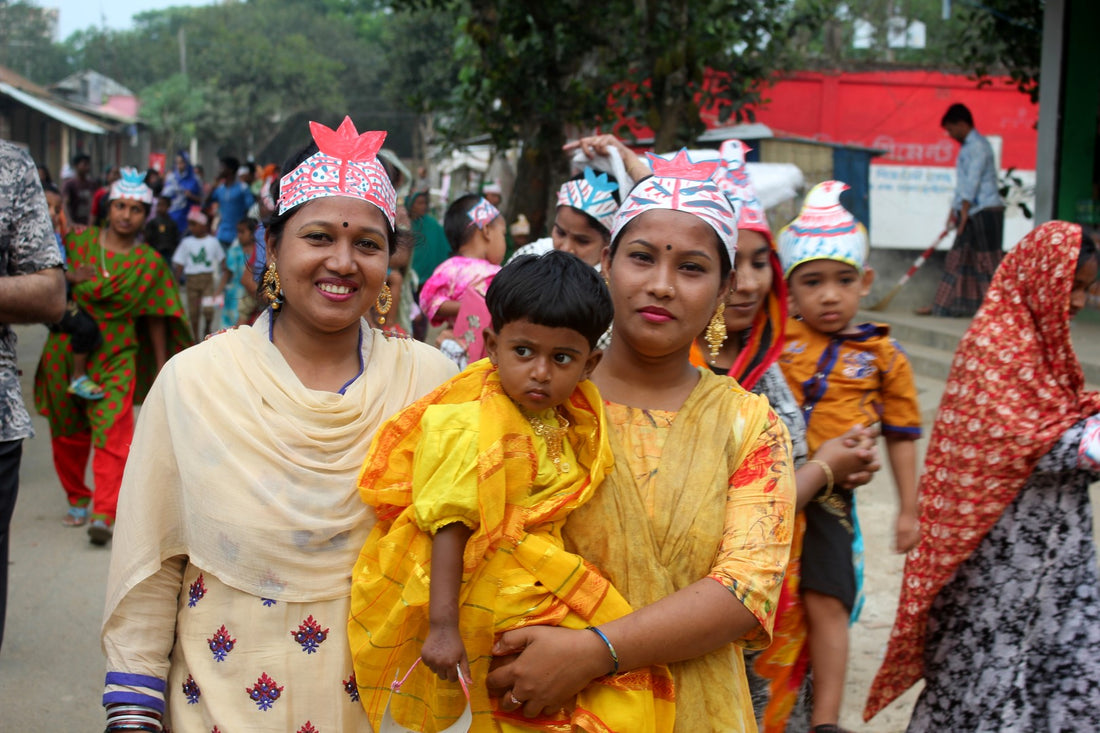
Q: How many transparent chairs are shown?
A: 0